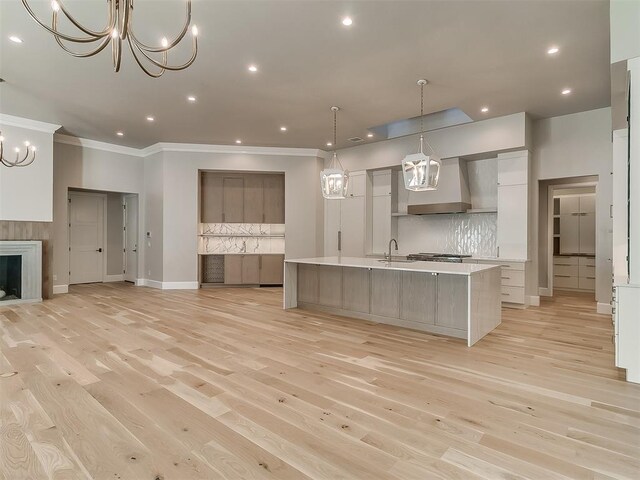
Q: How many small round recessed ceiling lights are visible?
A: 13